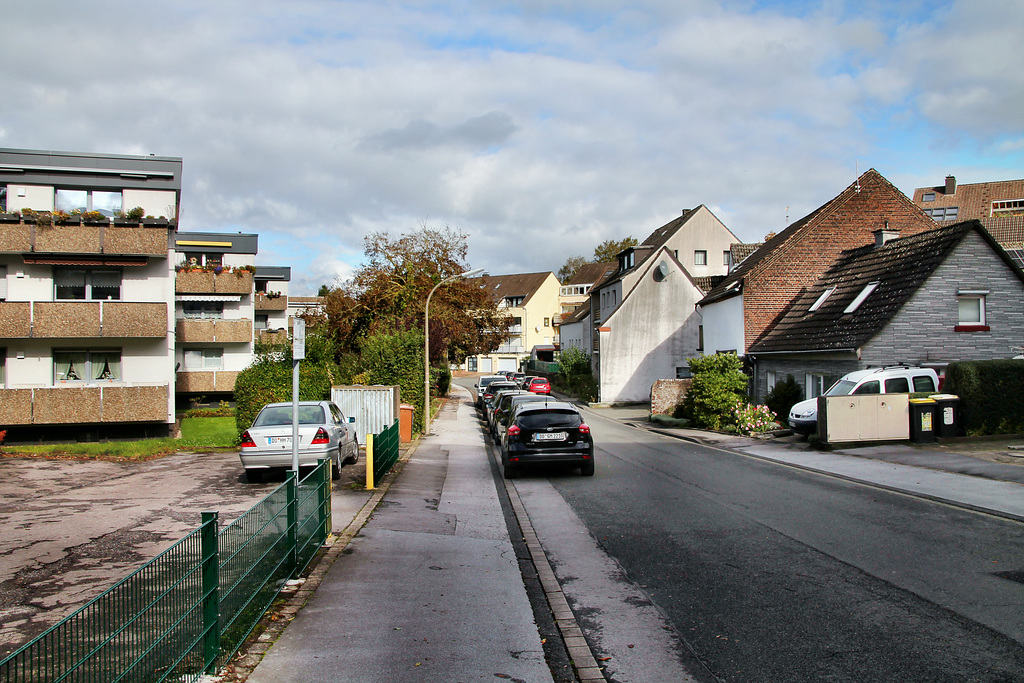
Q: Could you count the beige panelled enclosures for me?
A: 1